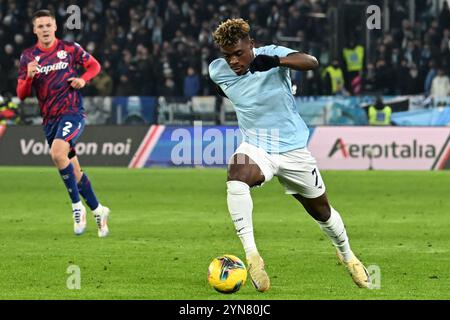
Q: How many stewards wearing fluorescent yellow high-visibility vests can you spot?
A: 3